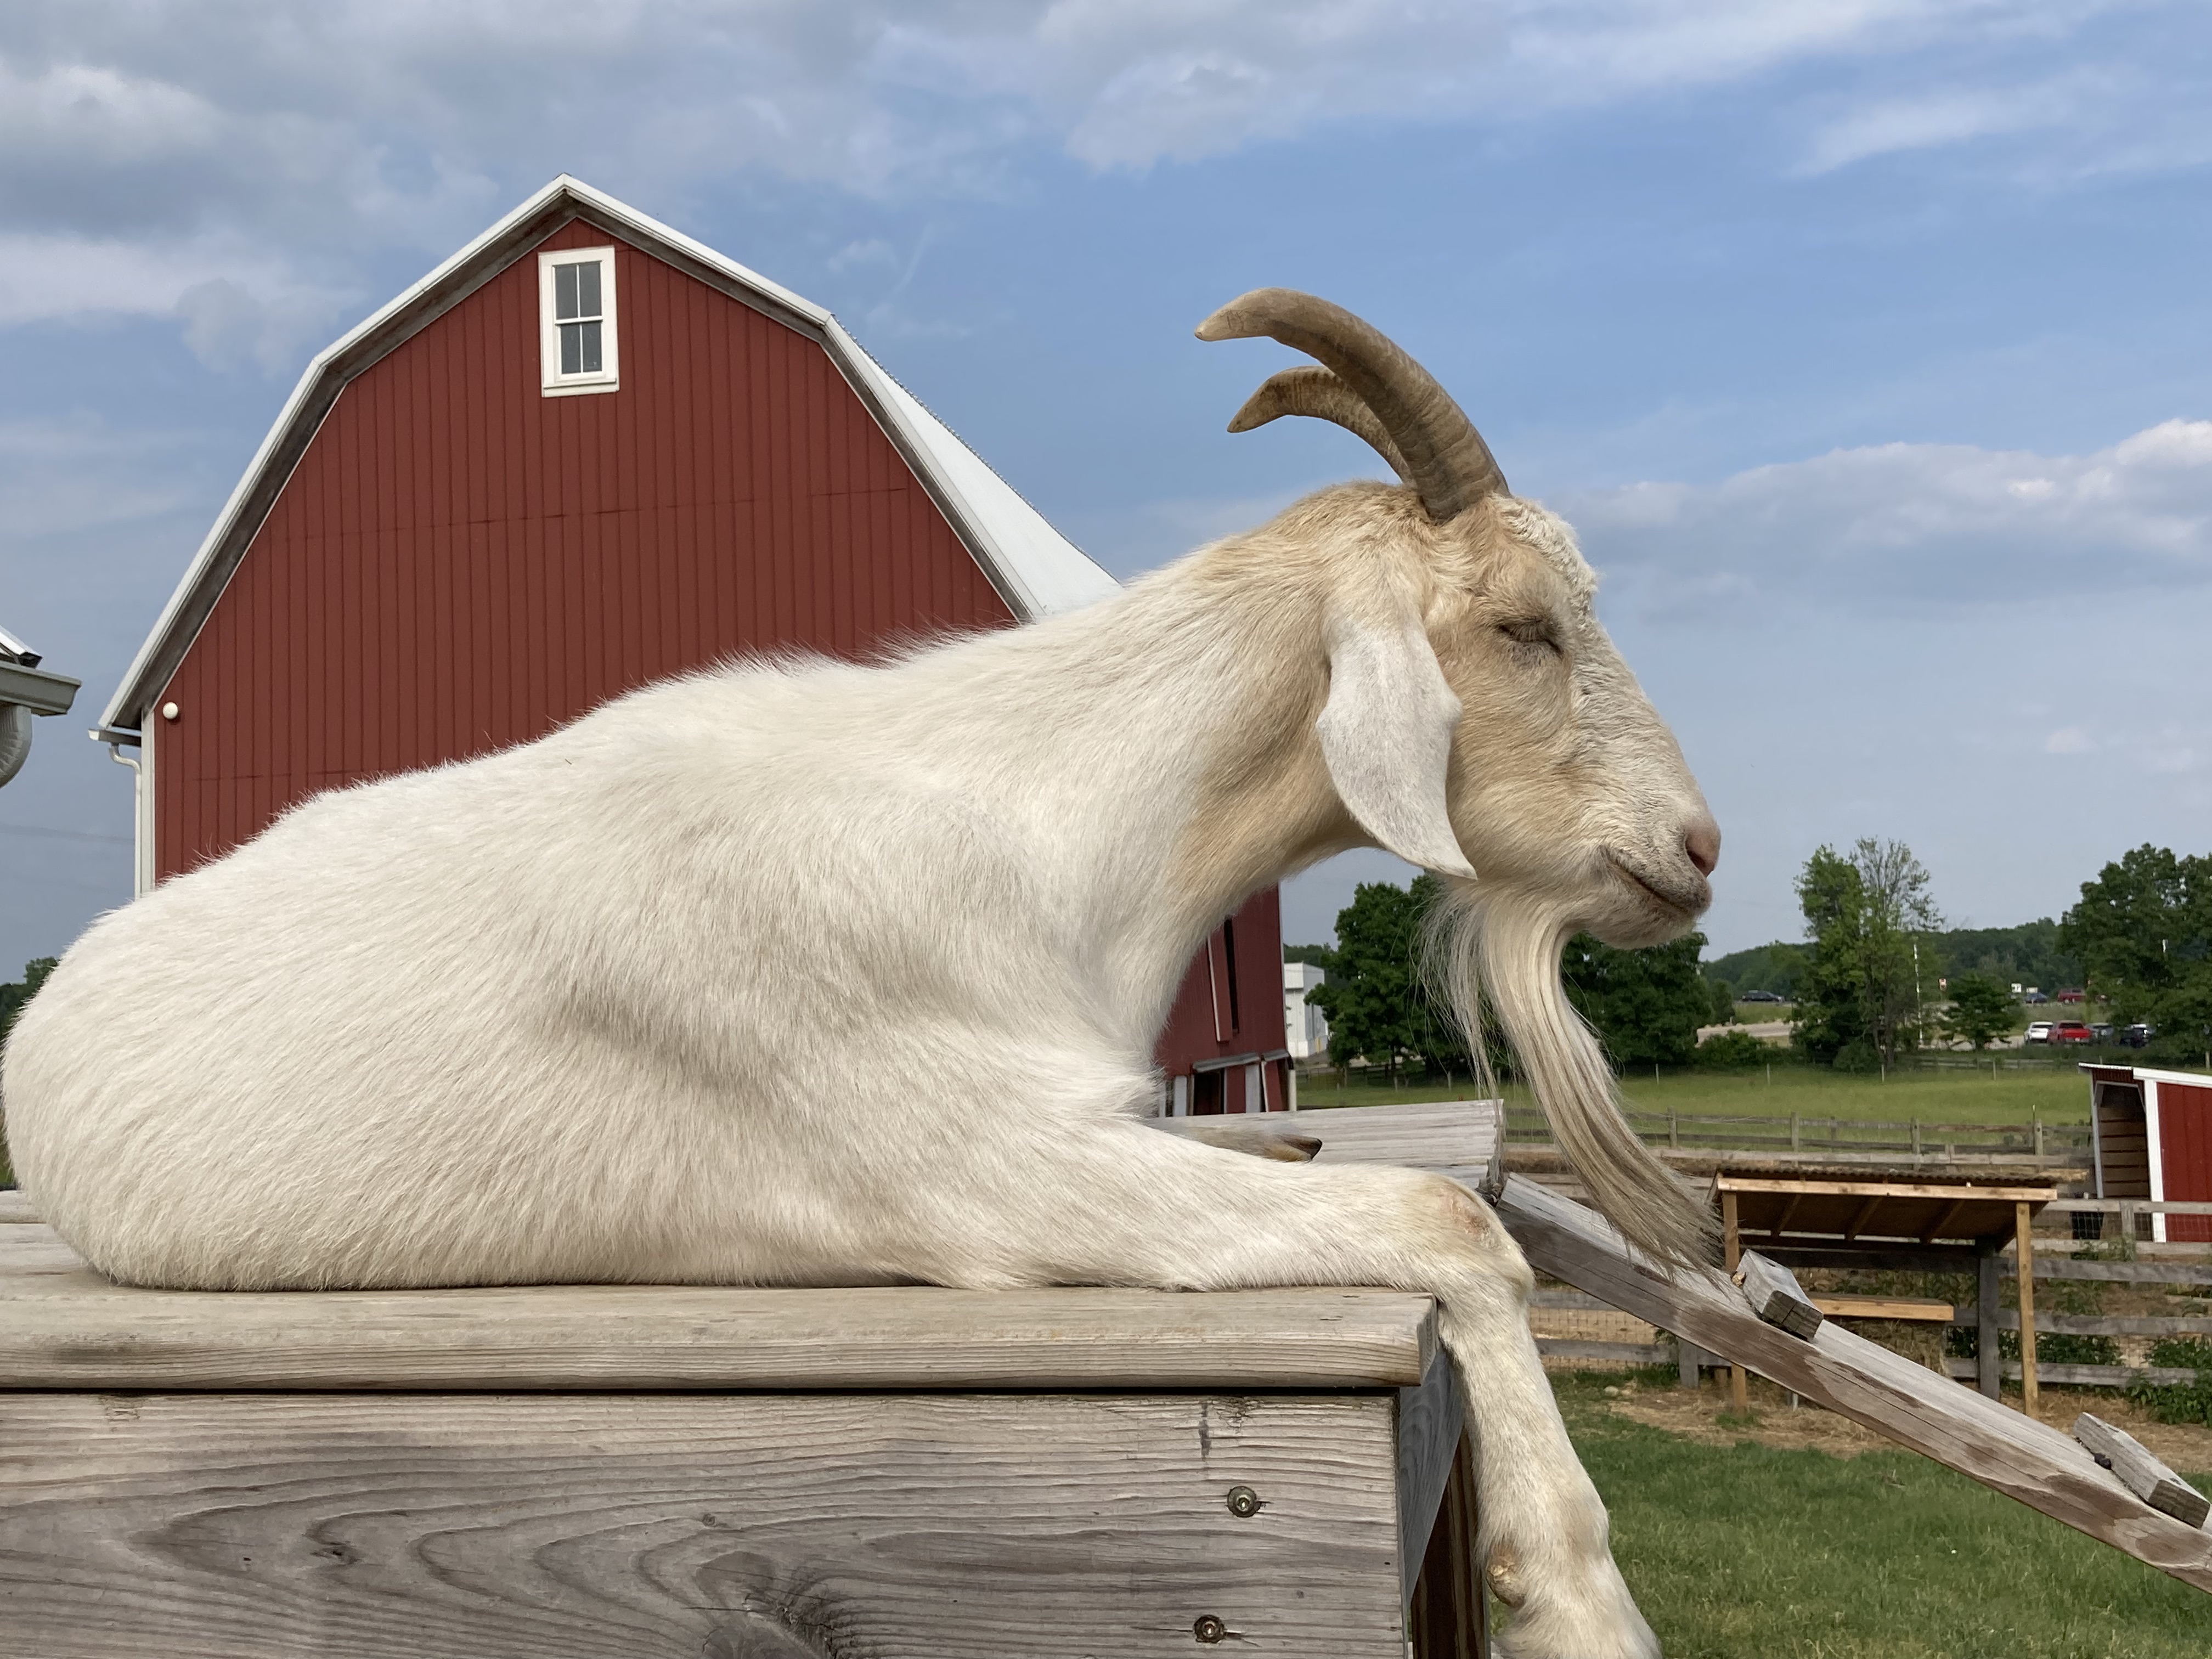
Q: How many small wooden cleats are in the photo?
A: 2